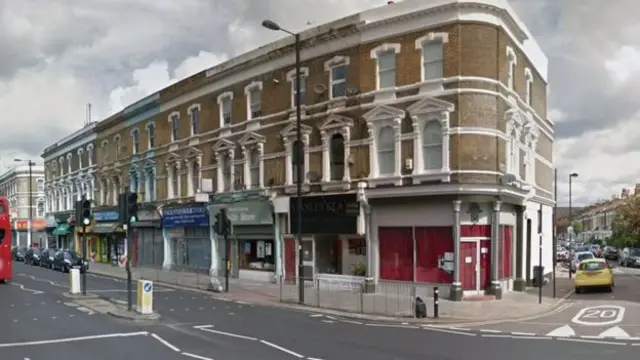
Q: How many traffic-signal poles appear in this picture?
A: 3